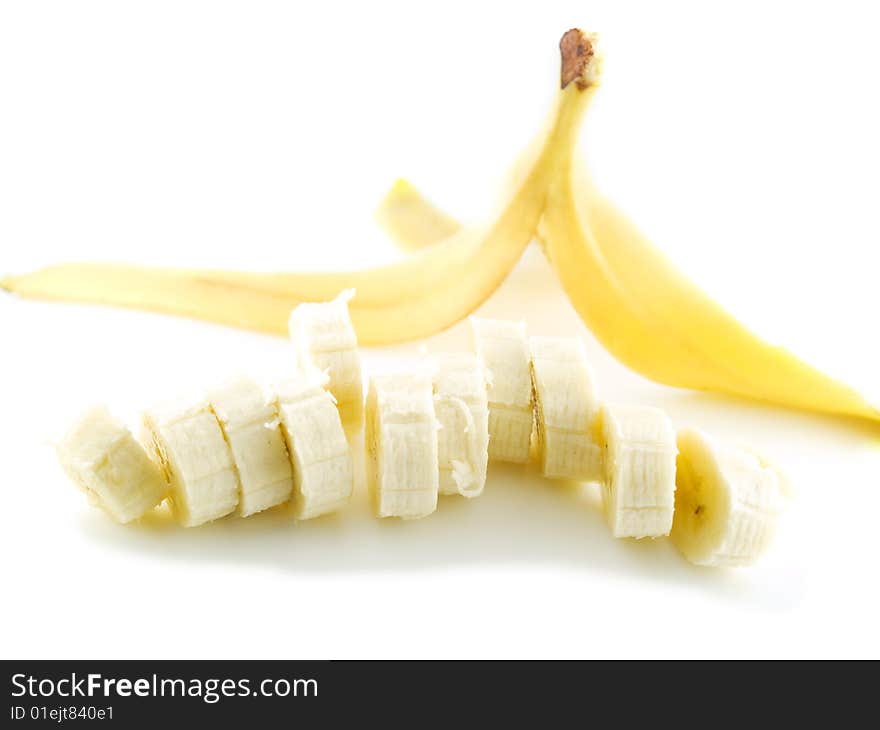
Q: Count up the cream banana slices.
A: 11